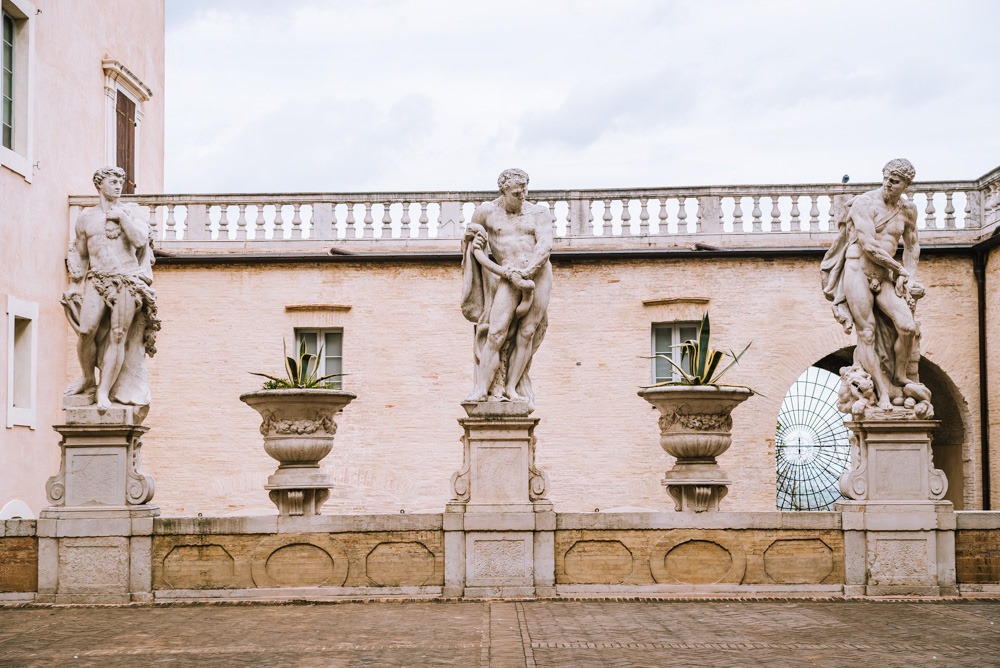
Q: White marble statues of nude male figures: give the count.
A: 3